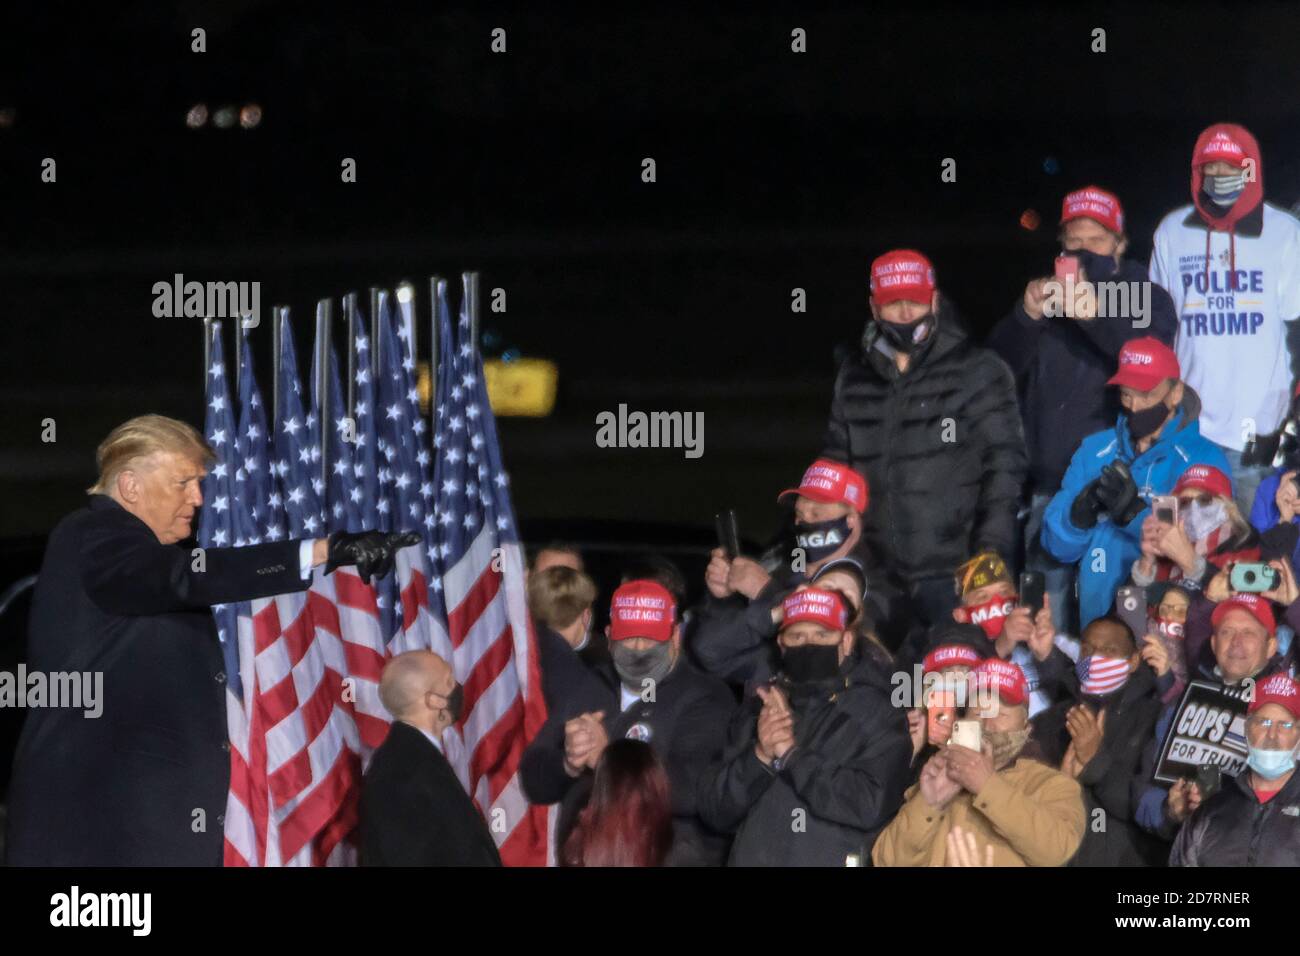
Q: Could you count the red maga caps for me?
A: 12